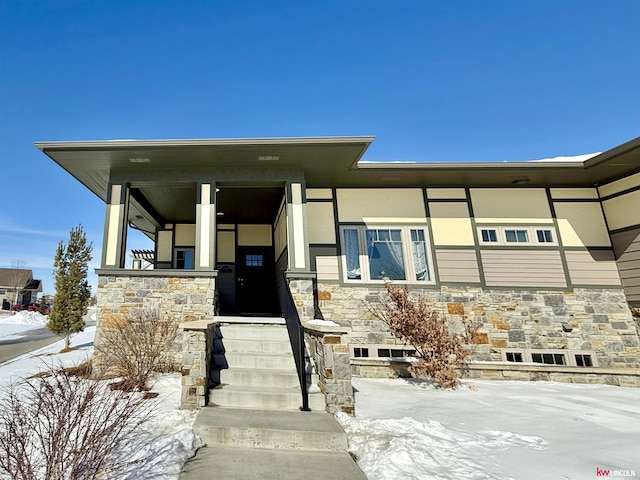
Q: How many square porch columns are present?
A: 3